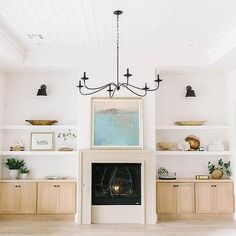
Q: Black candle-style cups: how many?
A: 6